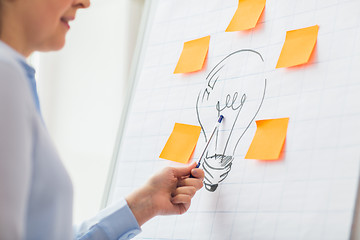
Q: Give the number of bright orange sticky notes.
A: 5